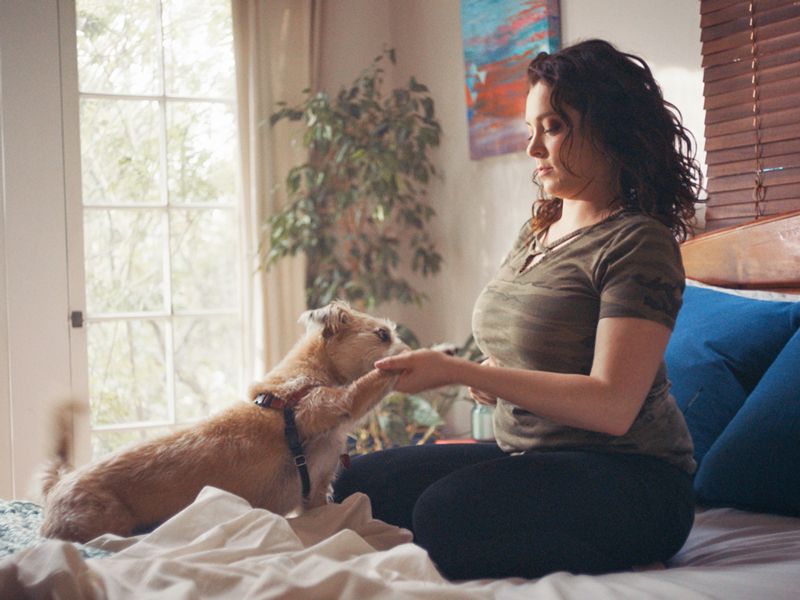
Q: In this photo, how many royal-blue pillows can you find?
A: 2